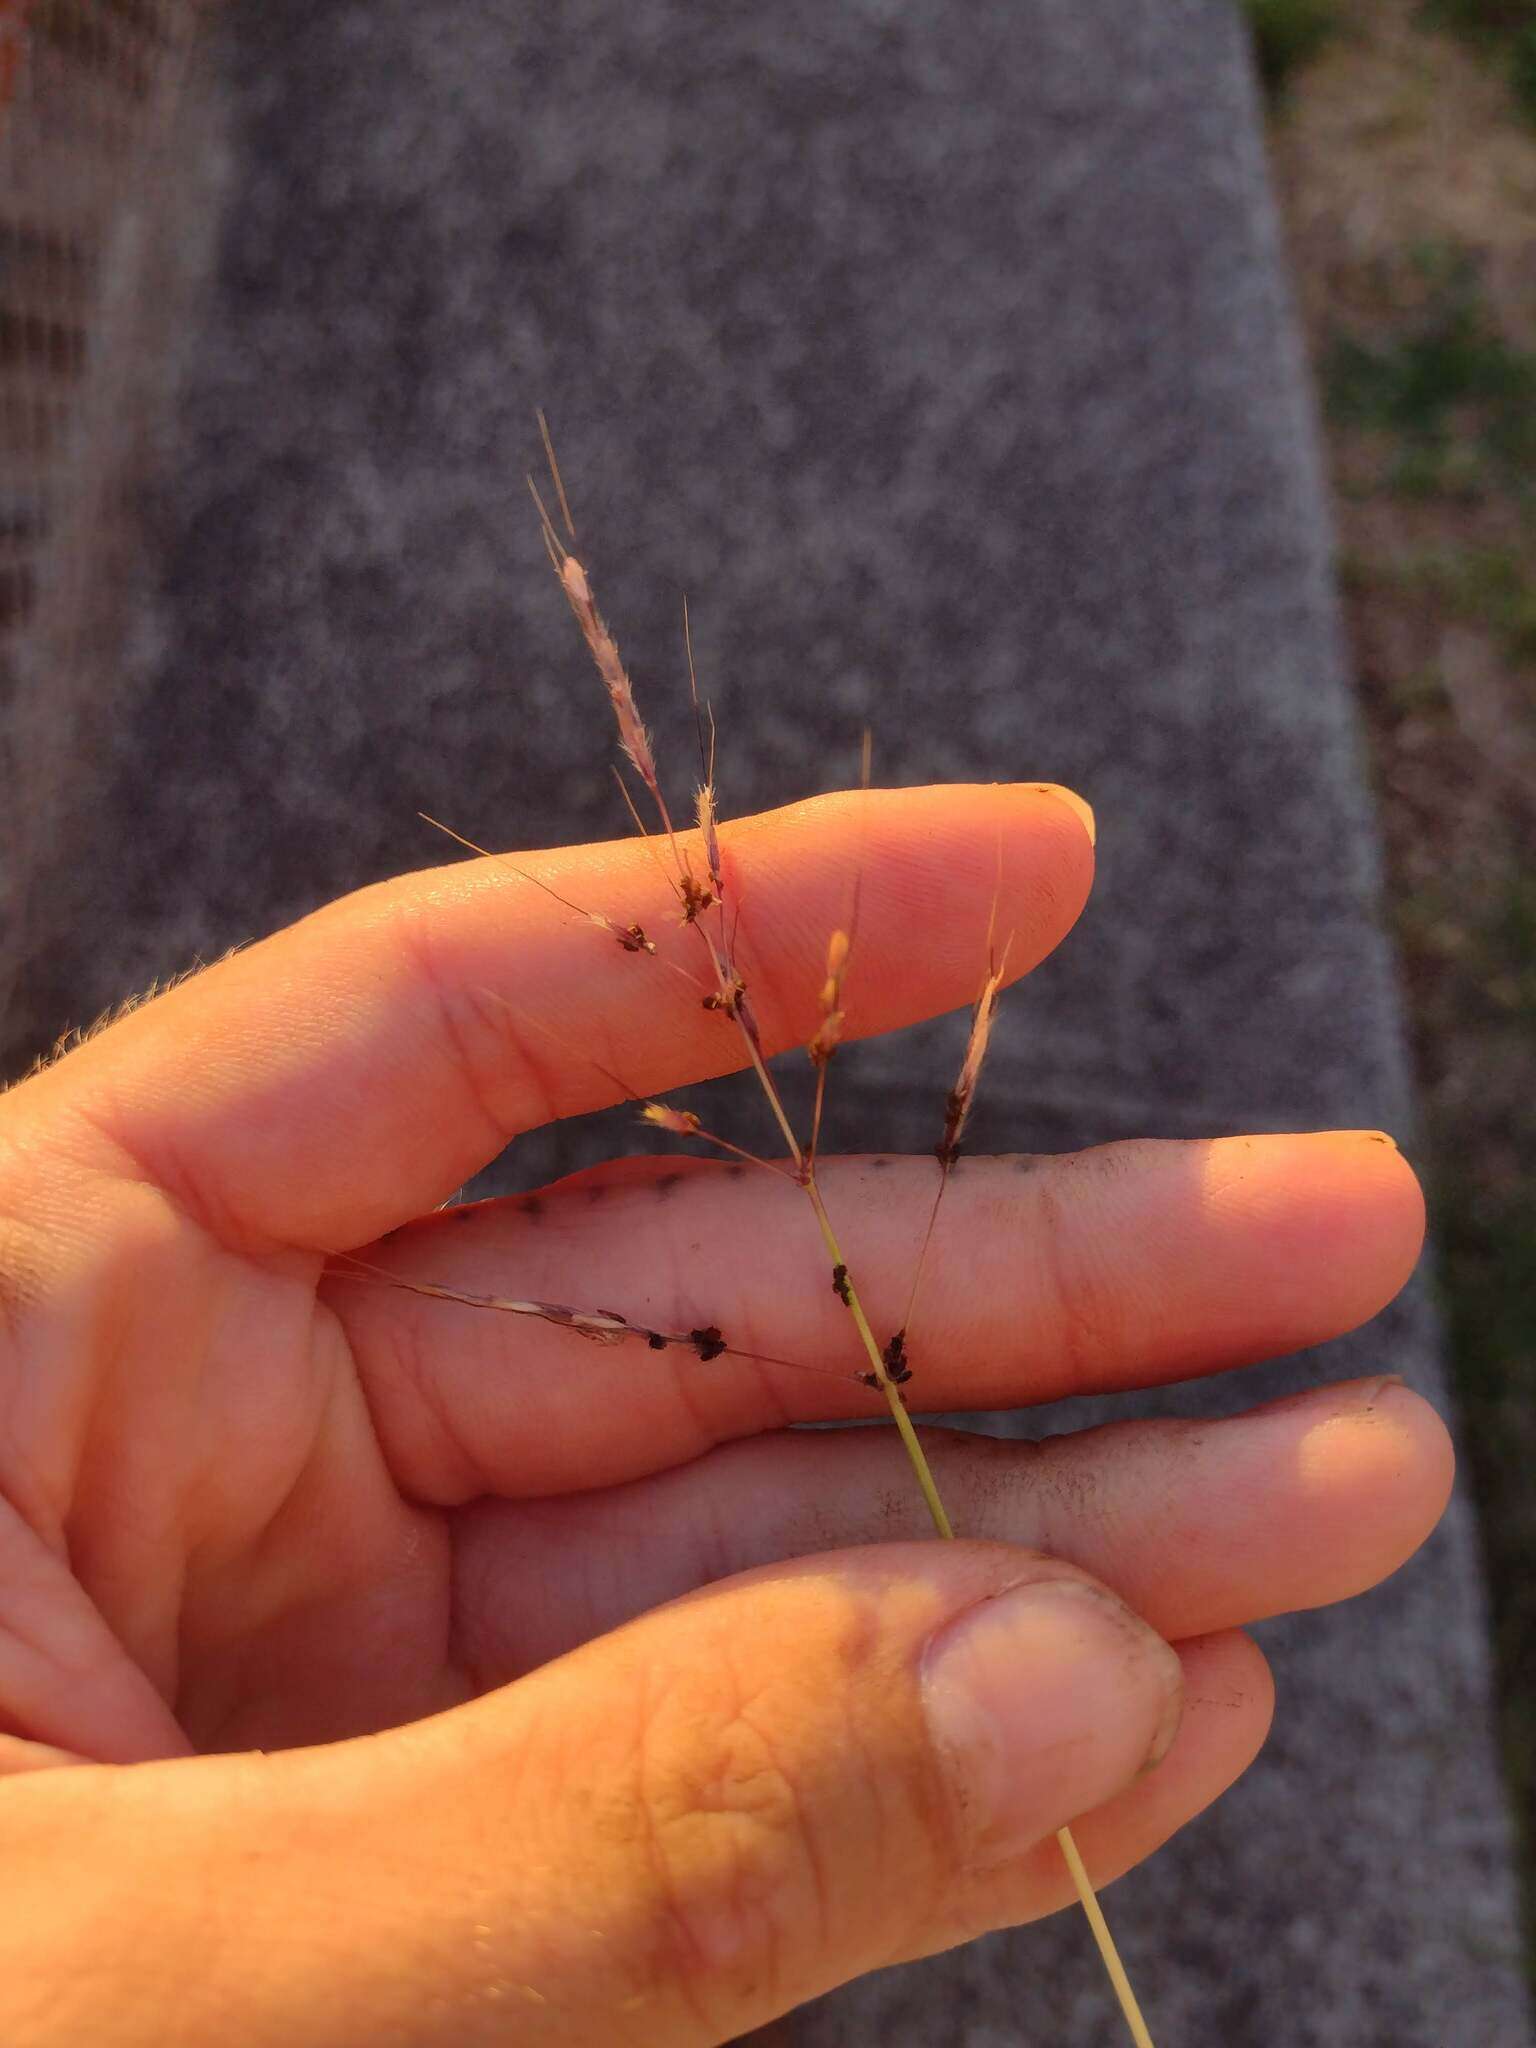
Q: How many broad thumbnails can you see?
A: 1